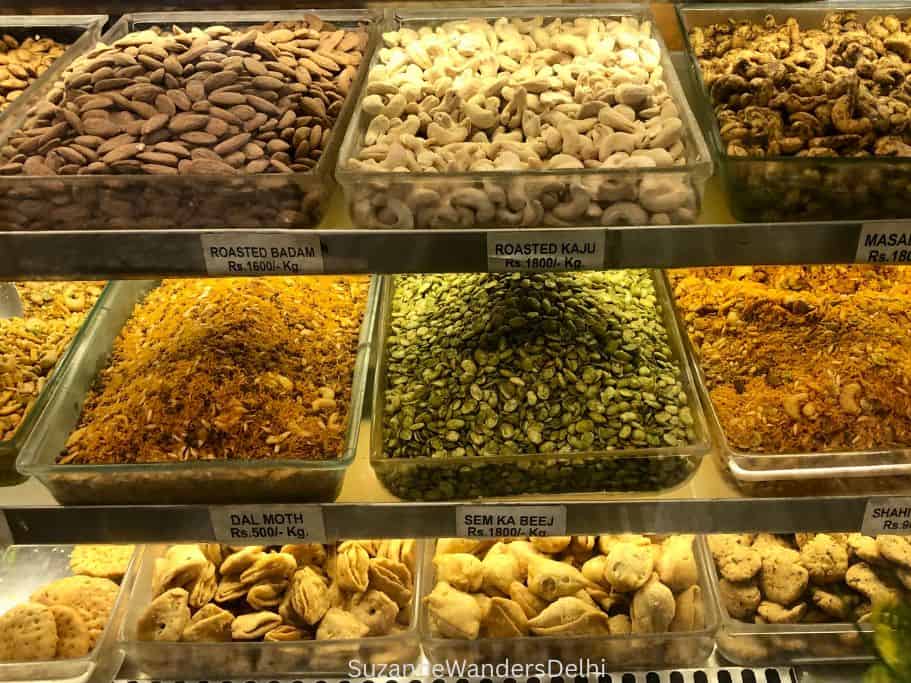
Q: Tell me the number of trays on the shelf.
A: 12